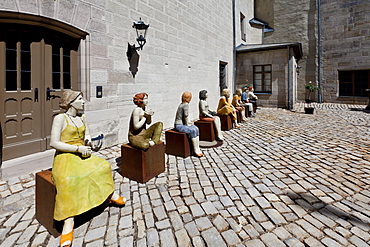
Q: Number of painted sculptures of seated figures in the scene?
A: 8